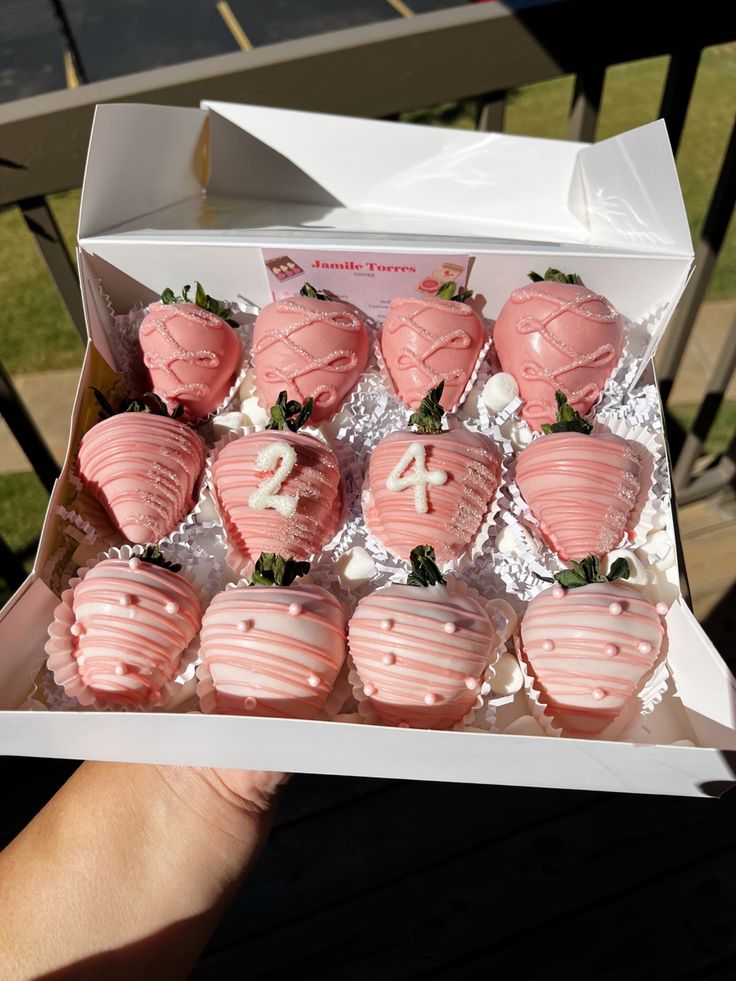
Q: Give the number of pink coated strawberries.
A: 12